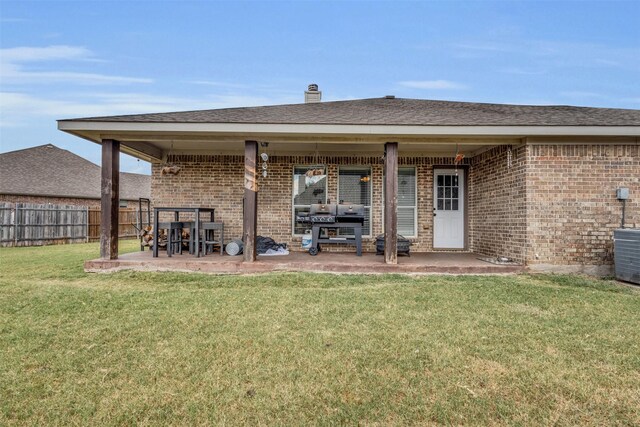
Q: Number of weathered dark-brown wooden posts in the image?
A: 3